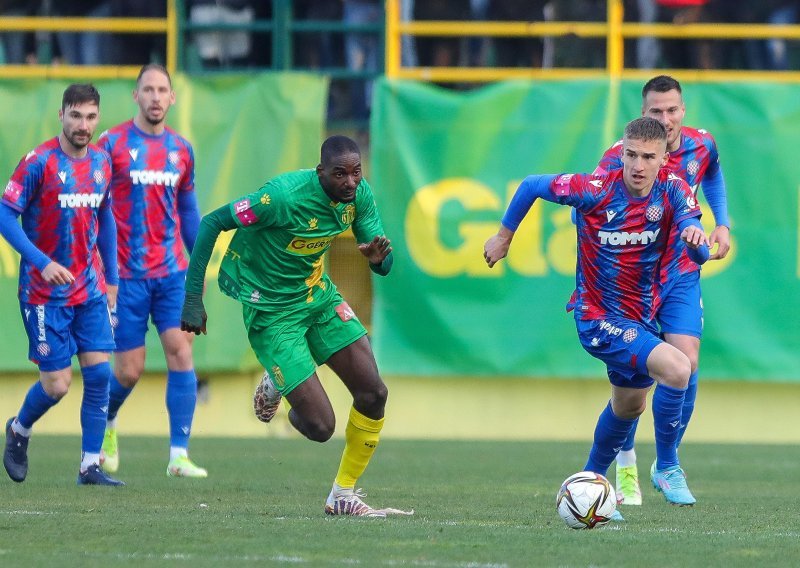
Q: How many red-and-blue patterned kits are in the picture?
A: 4